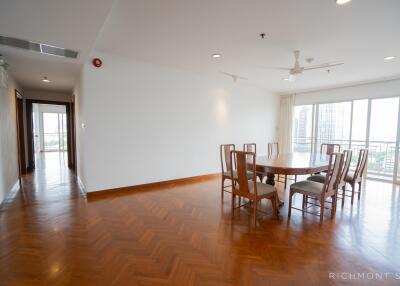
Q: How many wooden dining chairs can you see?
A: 8